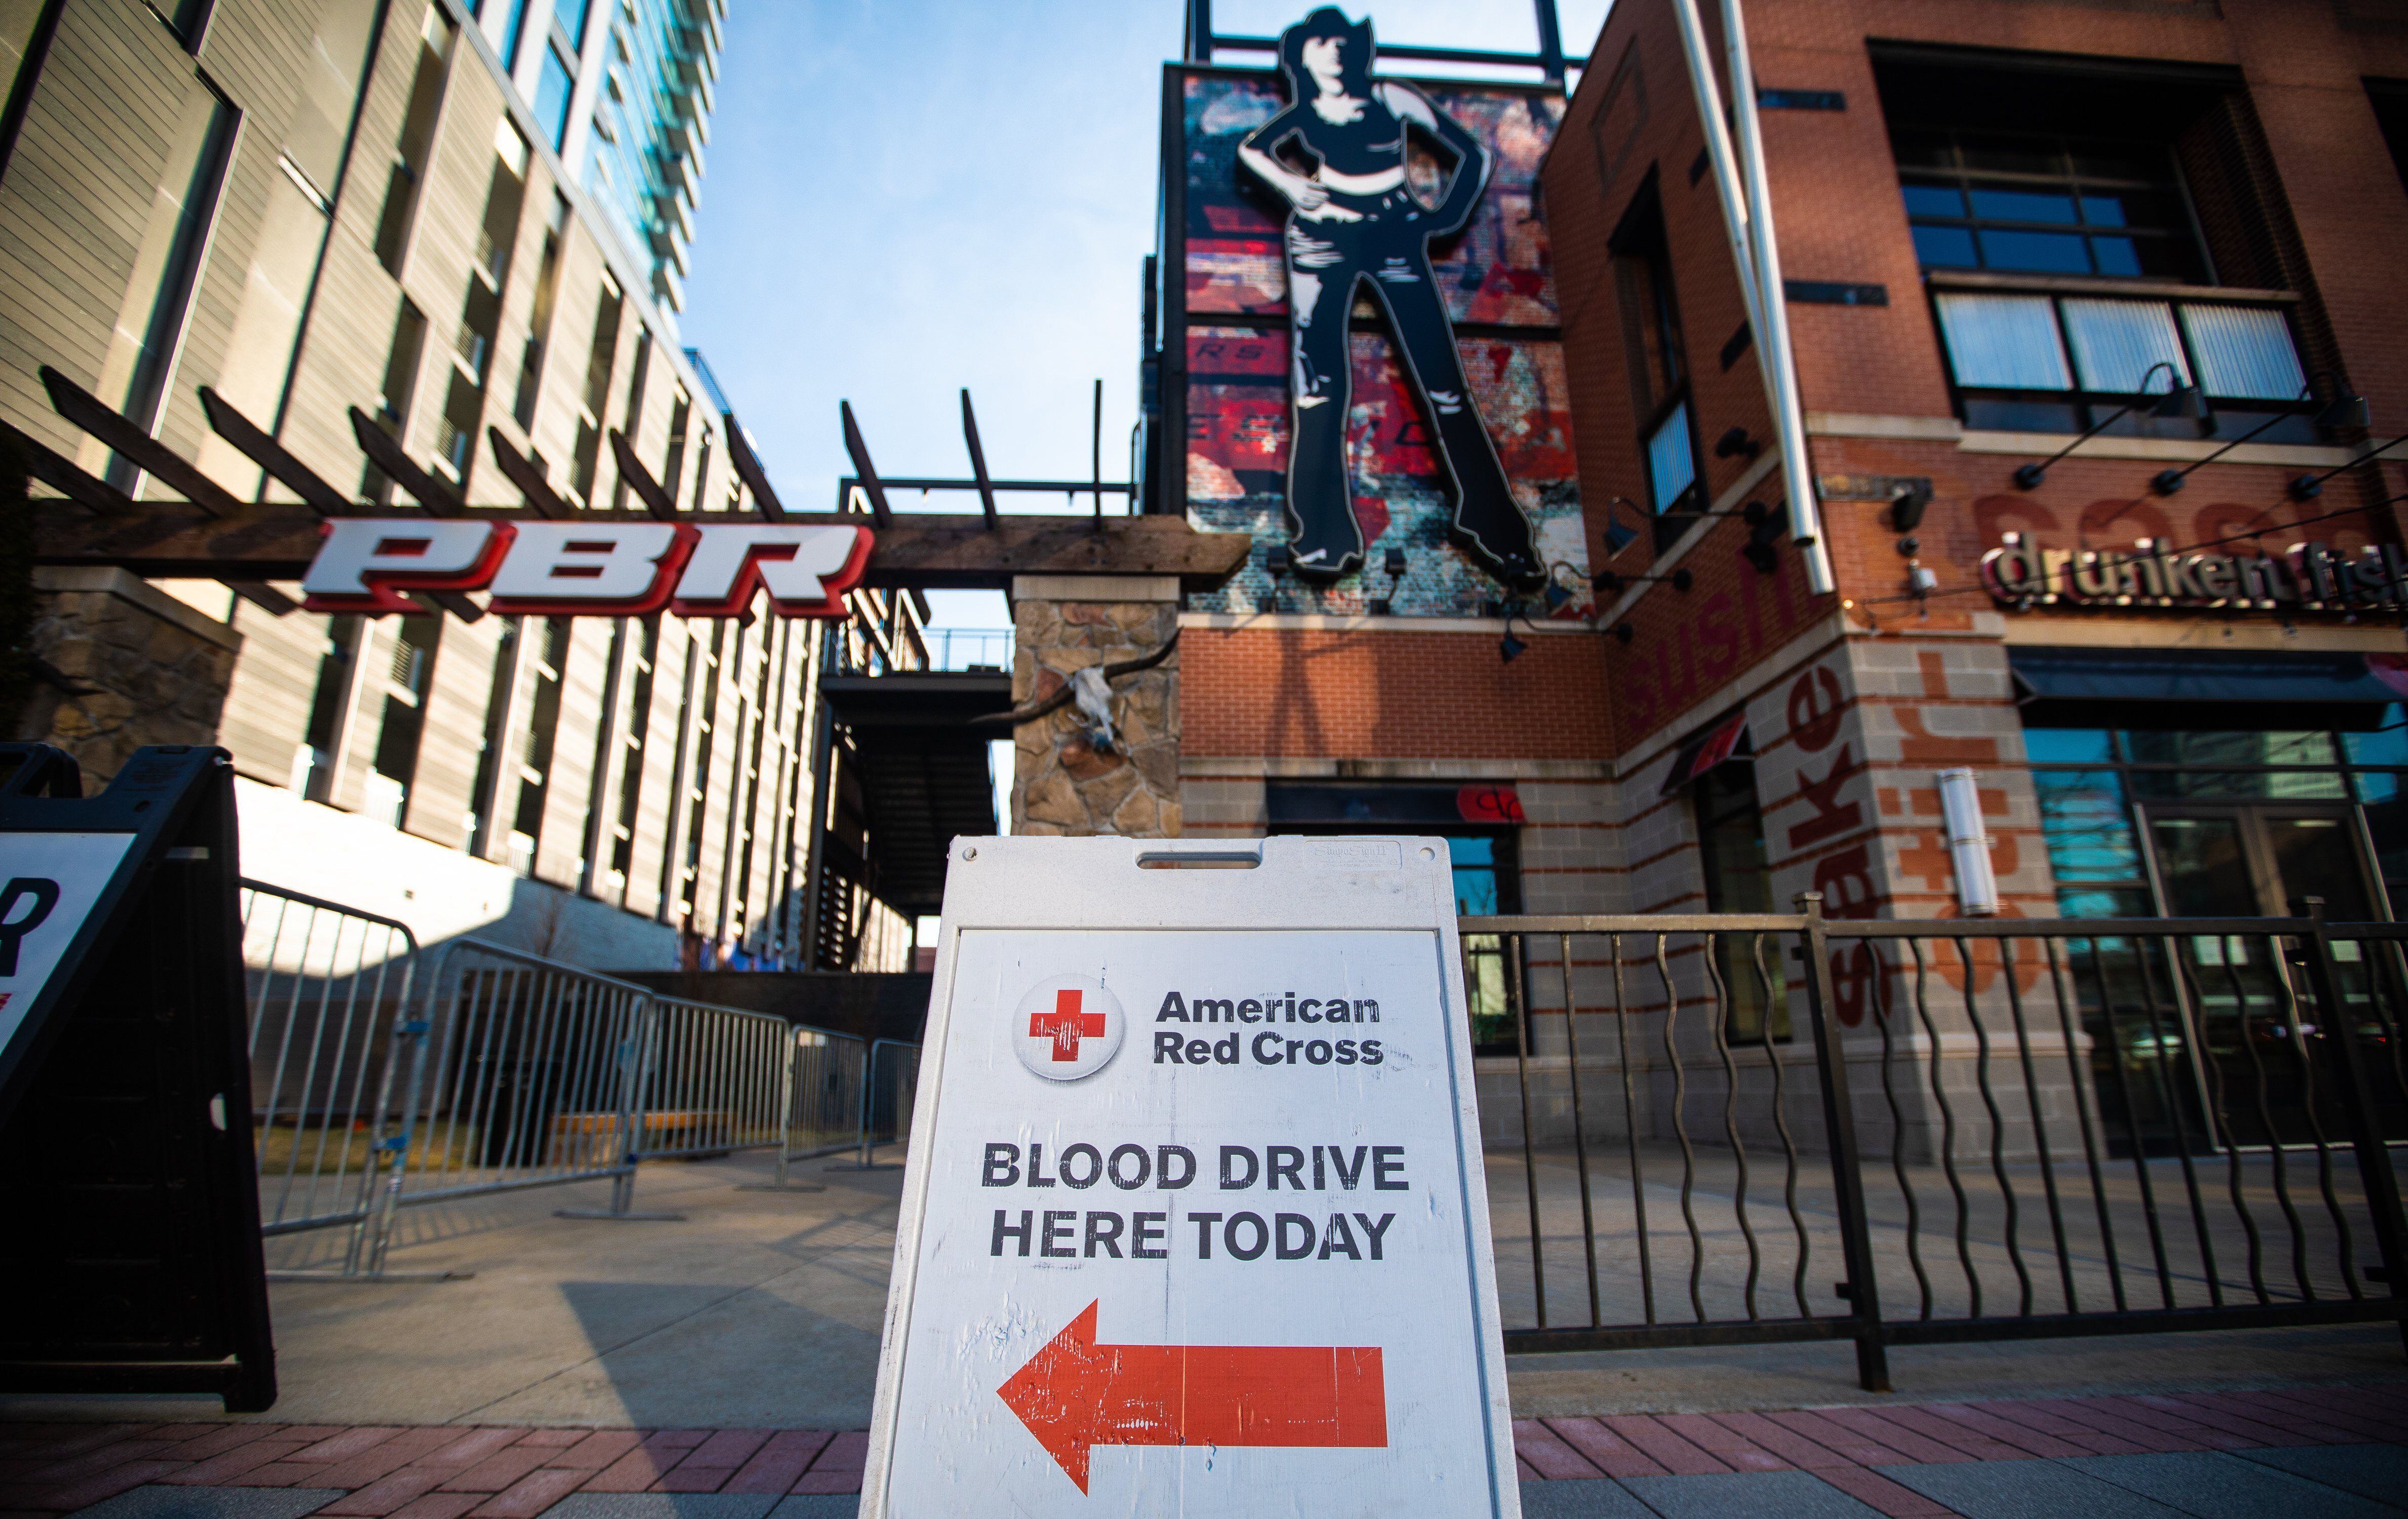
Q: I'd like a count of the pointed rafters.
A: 9